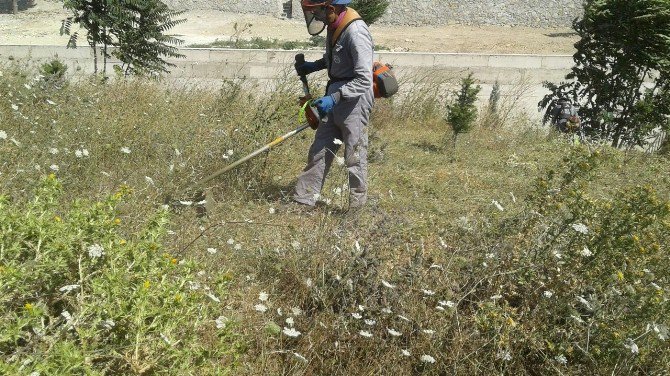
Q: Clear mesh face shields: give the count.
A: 1